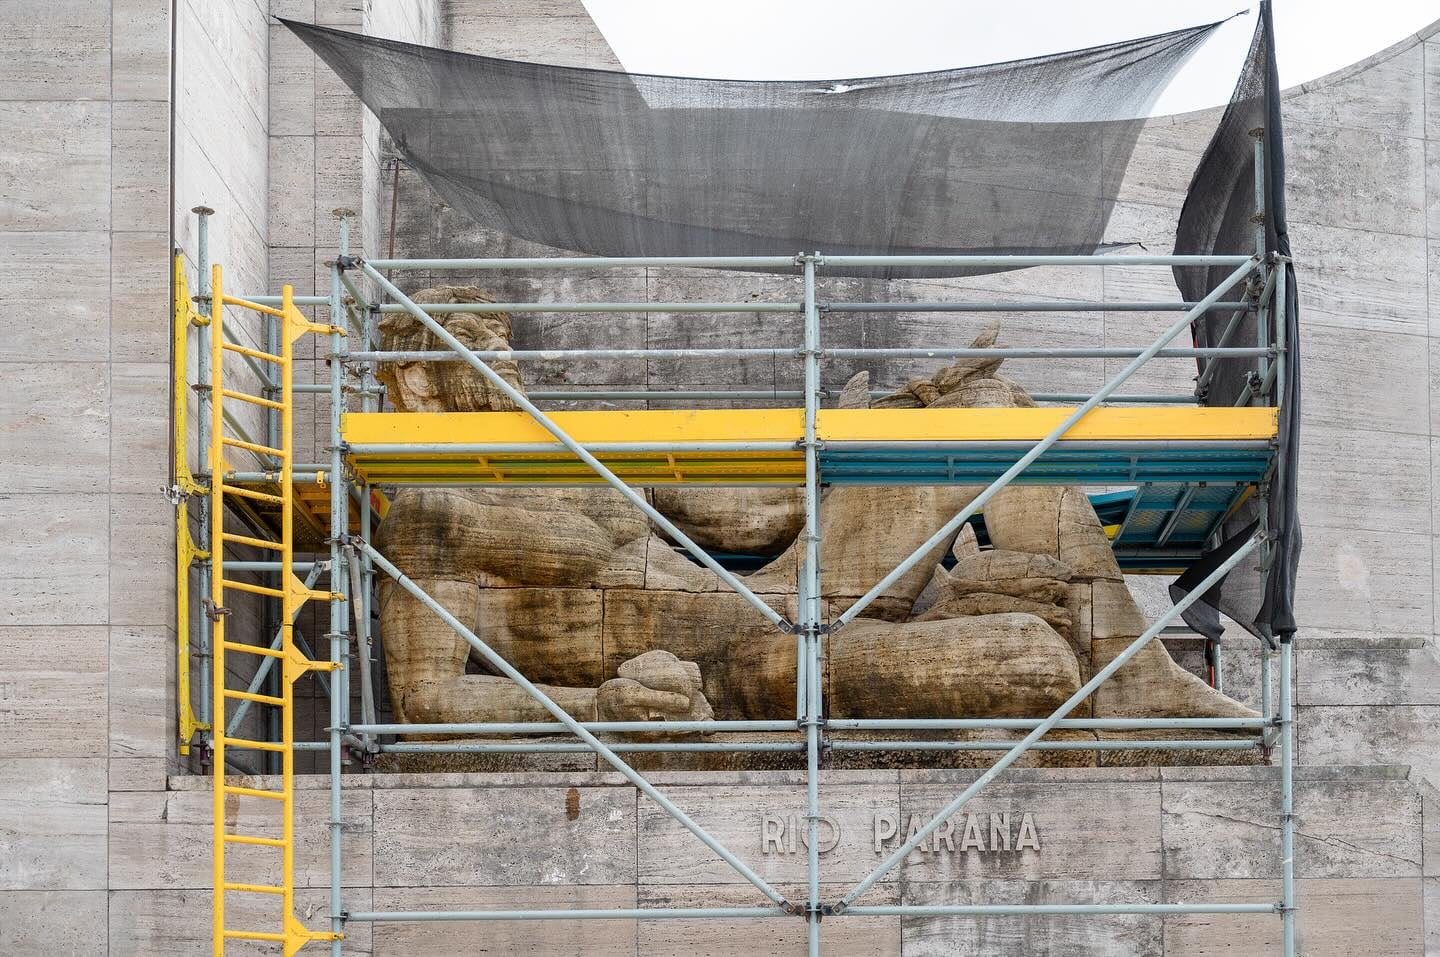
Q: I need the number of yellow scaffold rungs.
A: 14